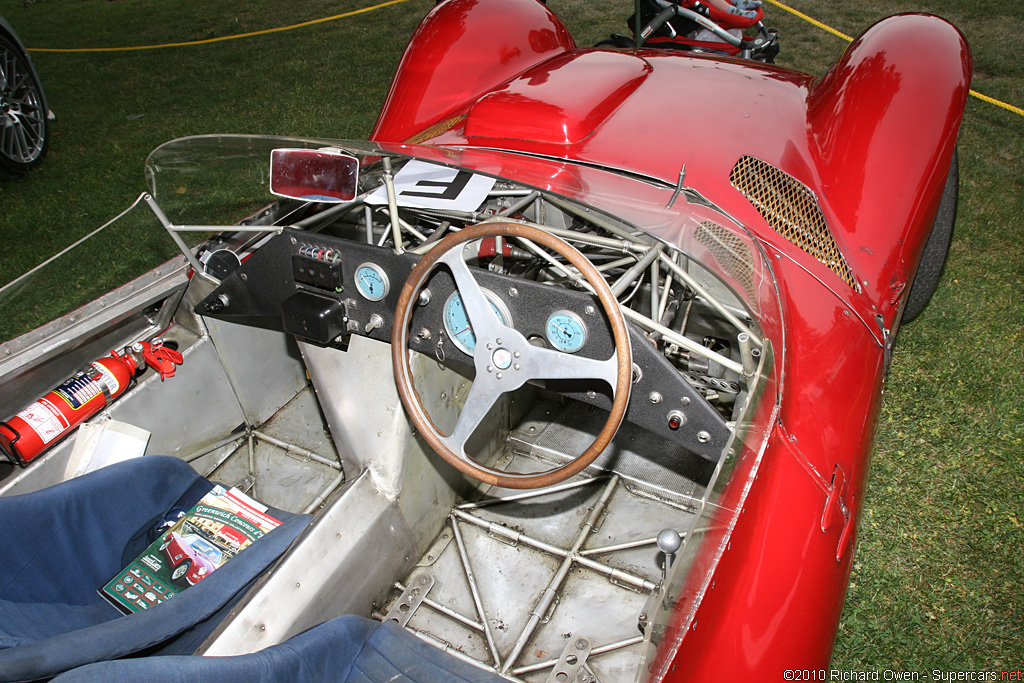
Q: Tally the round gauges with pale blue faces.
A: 3